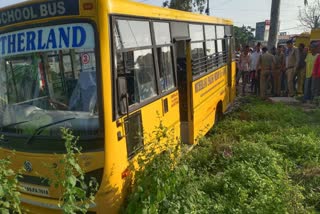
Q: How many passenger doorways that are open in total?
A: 1